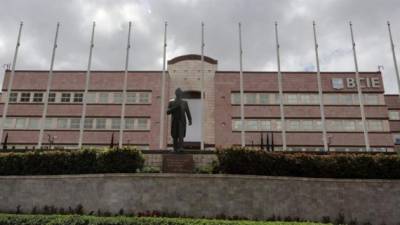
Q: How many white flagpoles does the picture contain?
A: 11